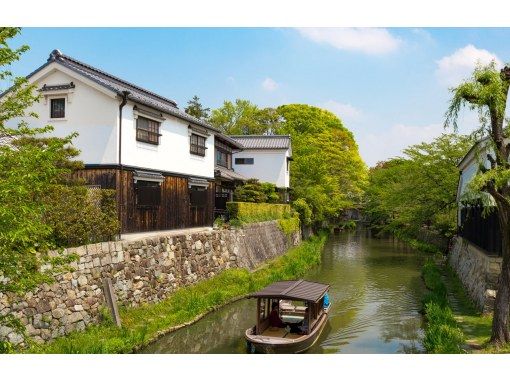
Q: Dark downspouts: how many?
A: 1